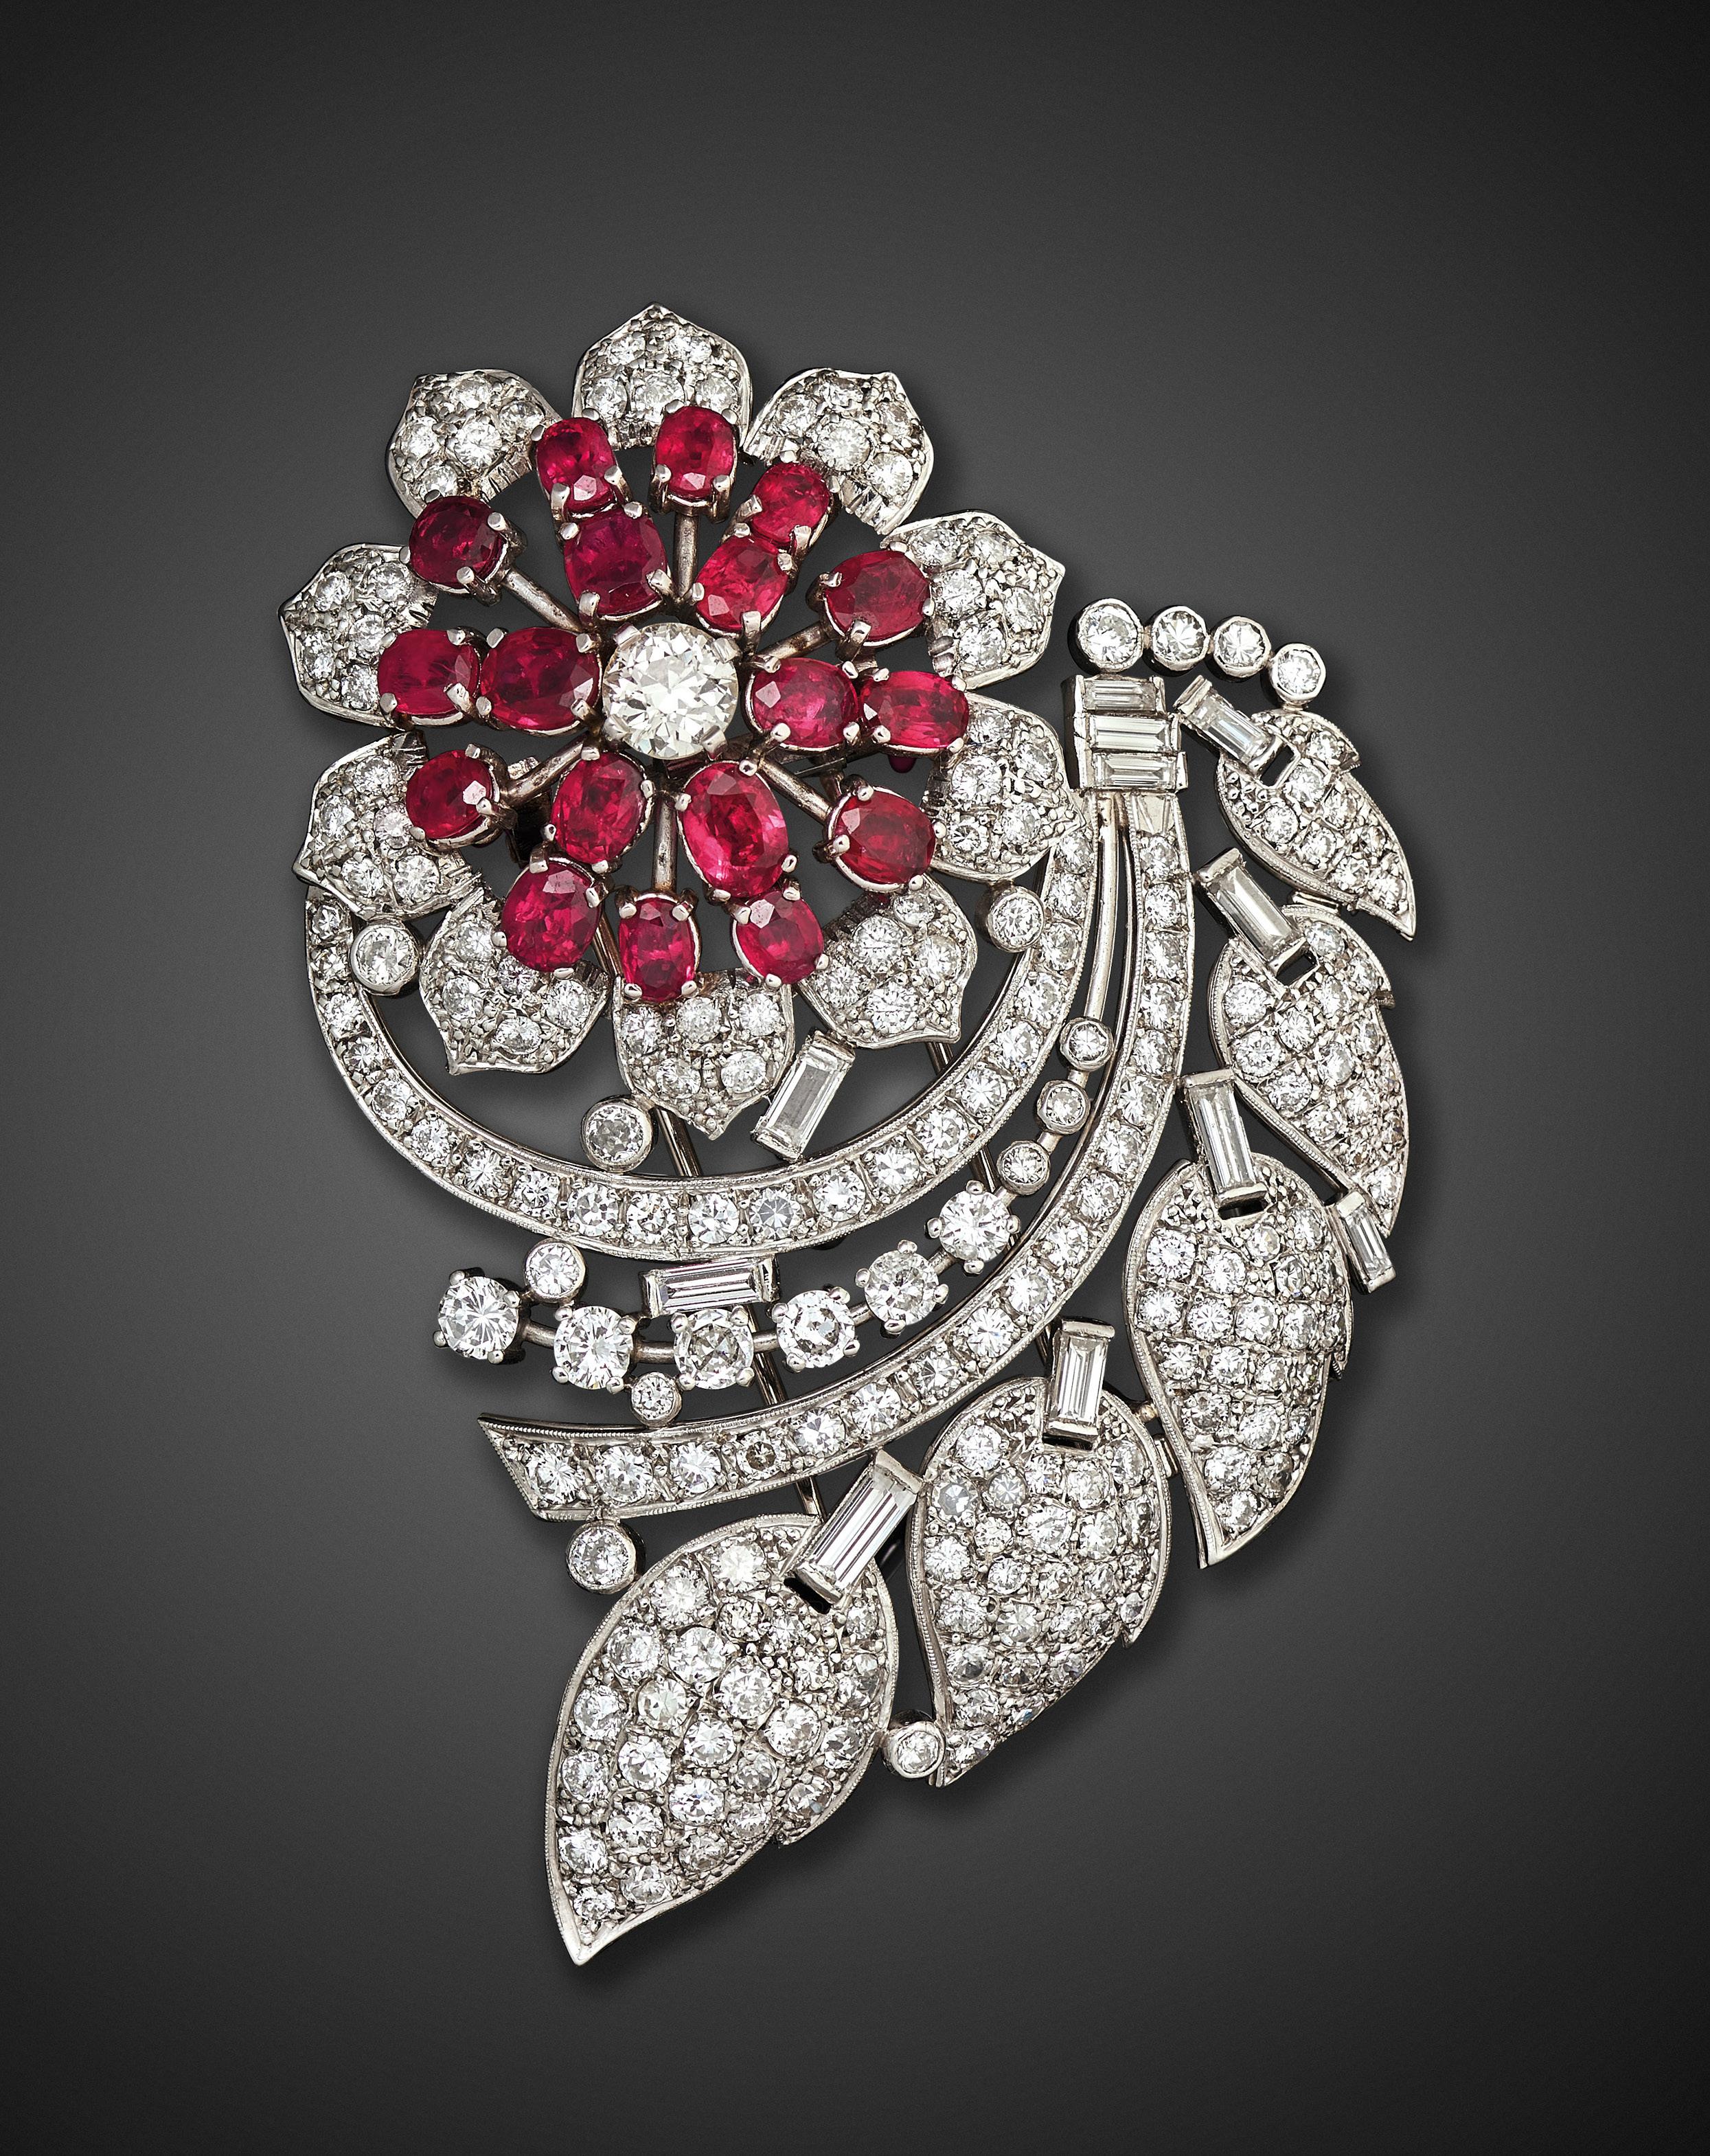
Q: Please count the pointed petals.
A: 10